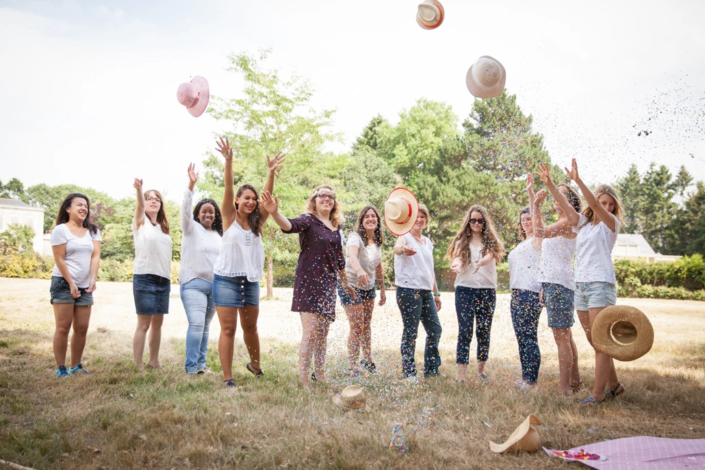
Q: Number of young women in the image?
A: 11